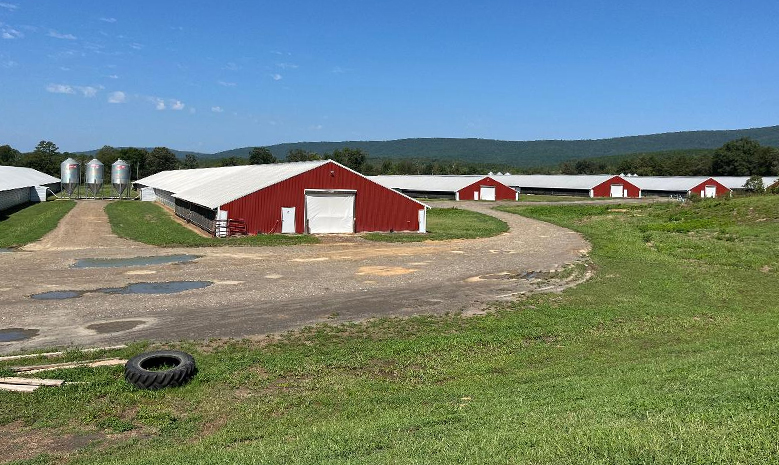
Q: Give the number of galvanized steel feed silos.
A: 3